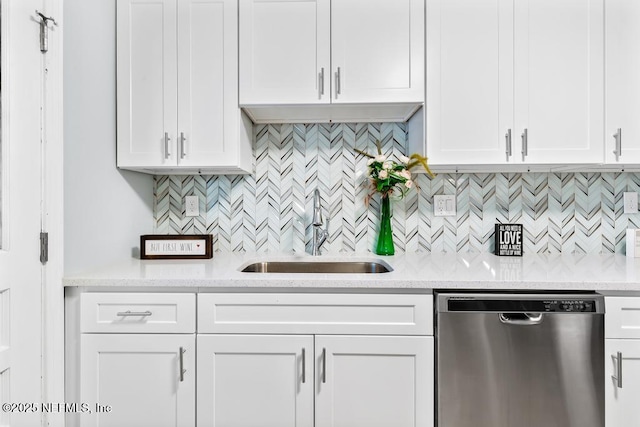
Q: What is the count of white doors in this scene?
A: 12